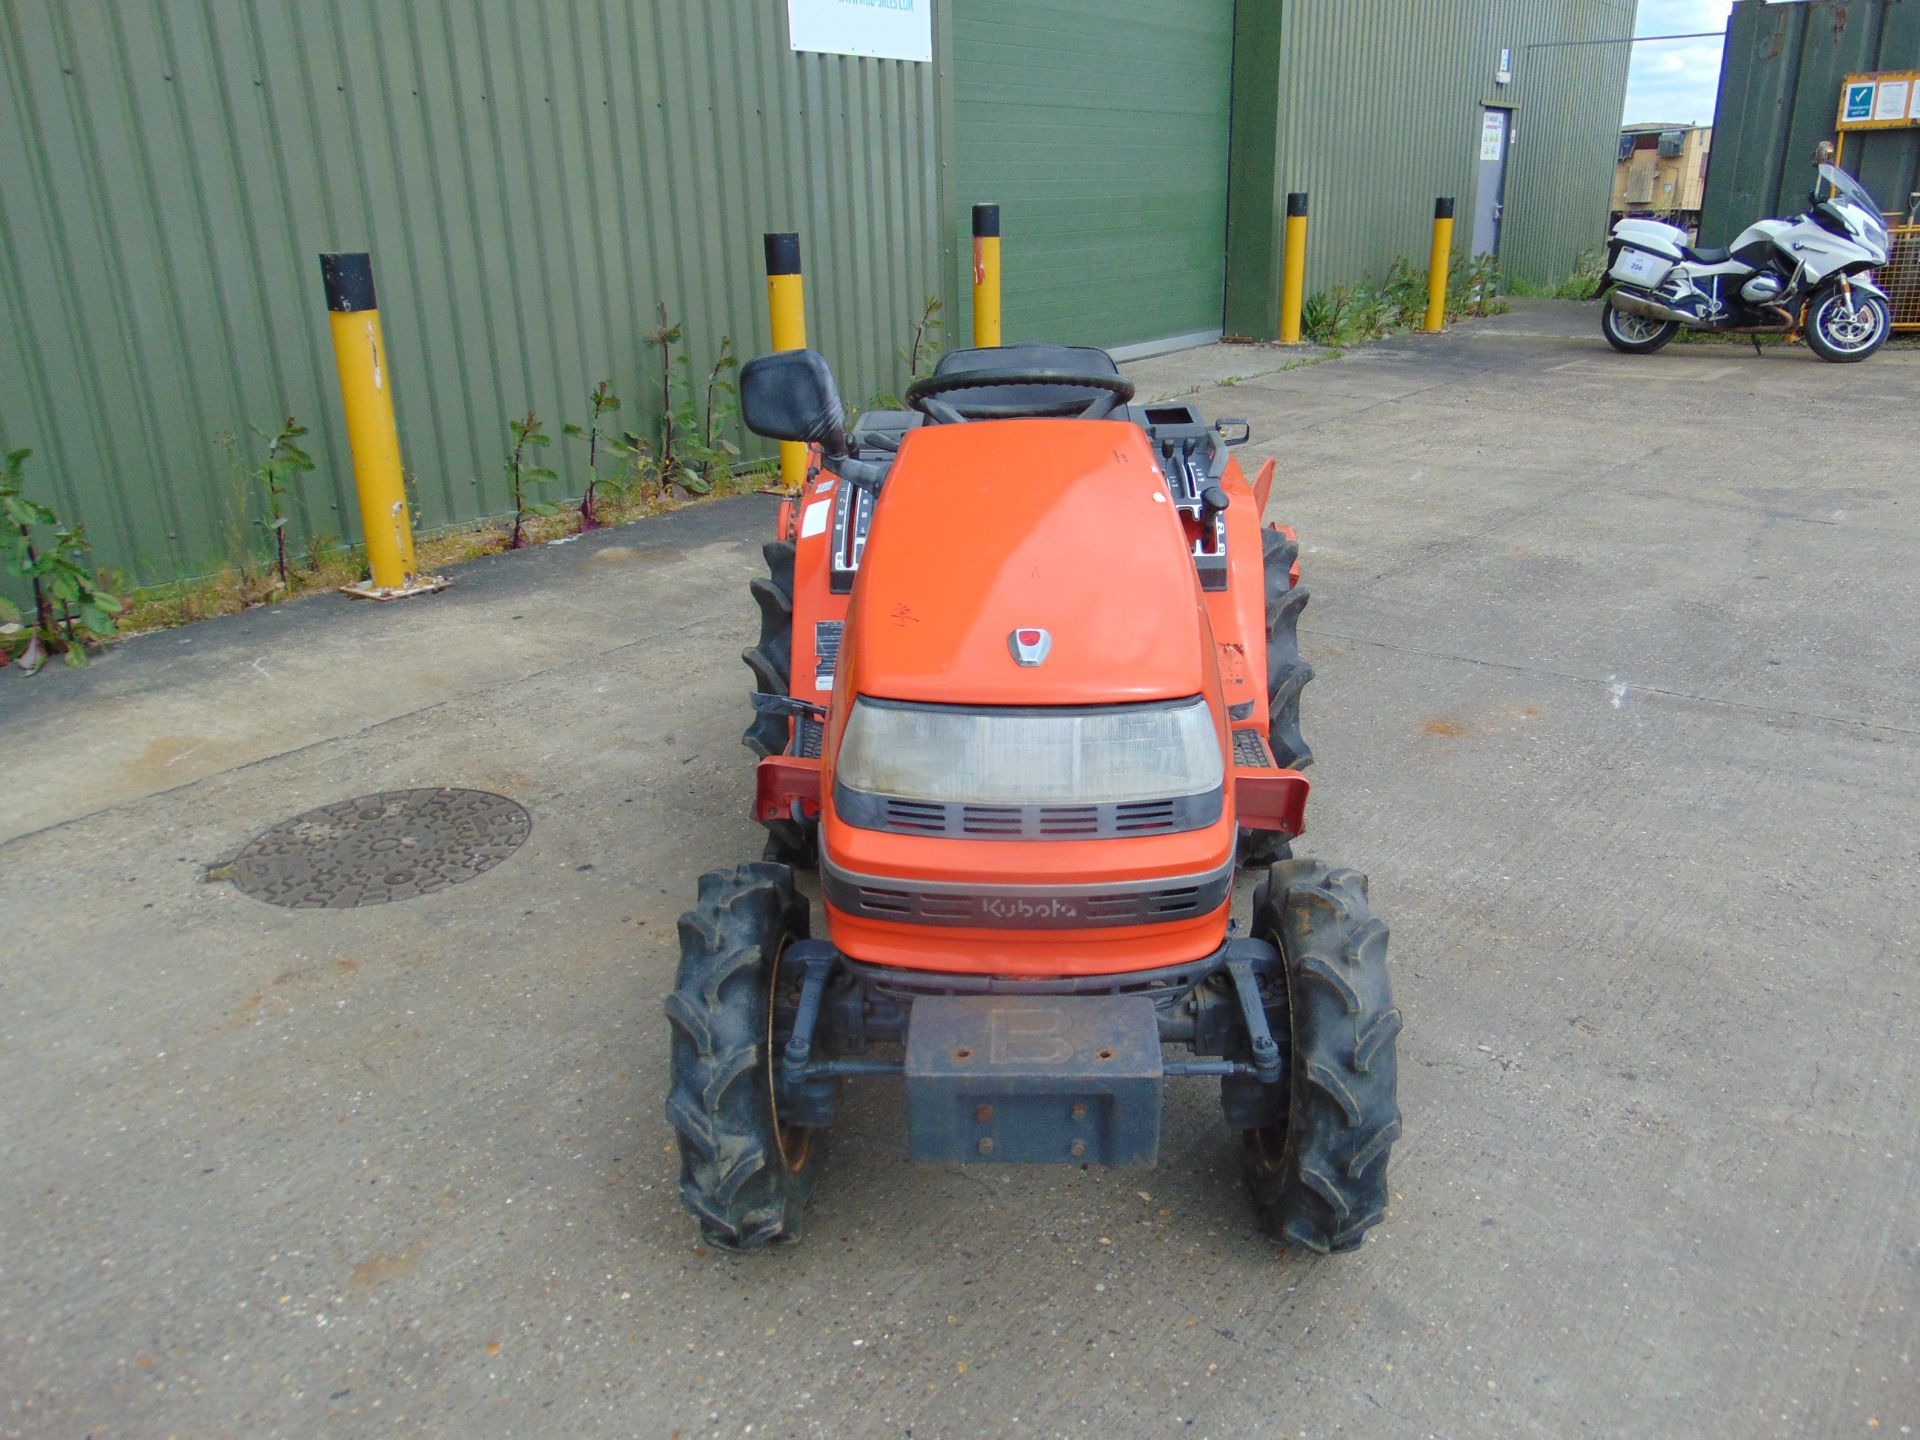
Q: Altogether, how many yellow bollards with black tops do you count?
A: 5